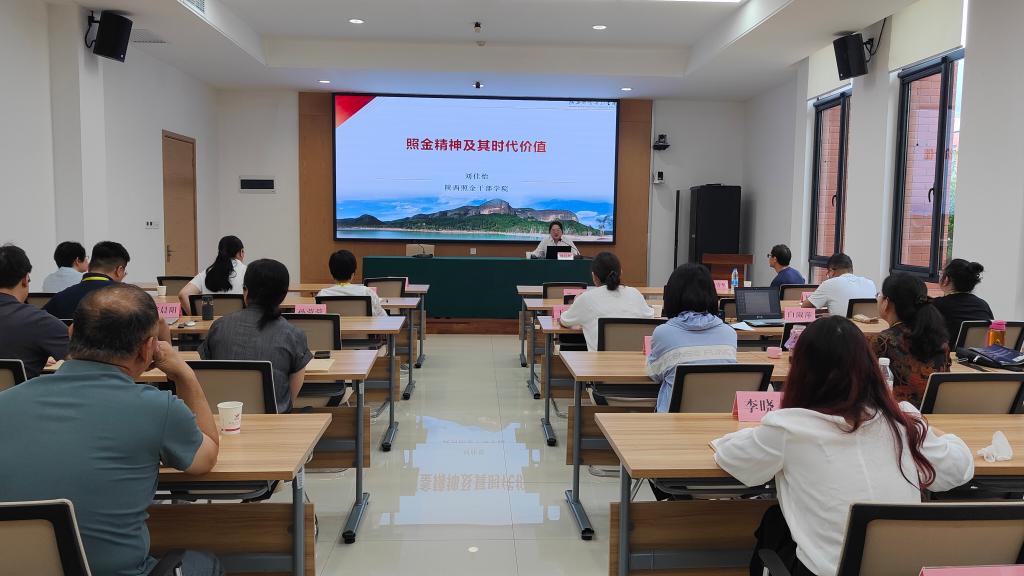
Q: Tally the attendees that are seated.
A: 14